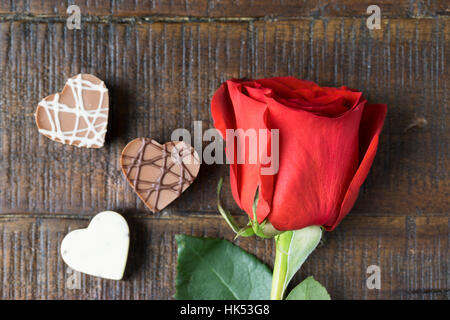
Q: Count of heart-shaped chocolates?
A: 3